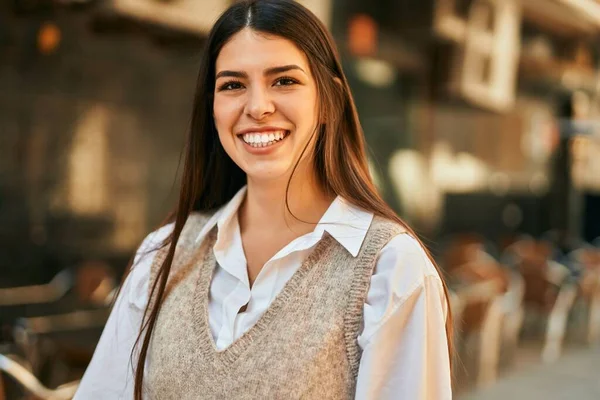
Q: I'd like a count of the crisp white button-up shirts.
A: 1